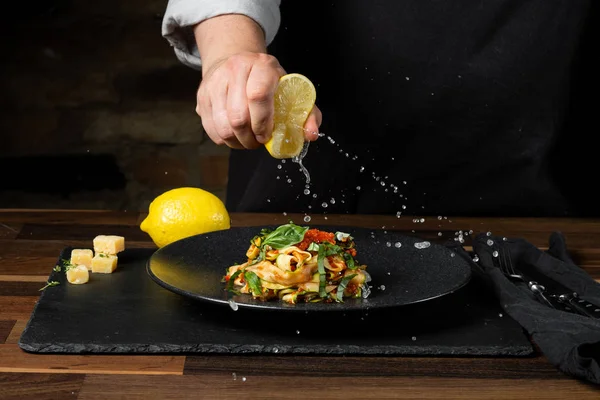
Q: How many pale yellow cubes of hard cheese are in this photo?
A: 4